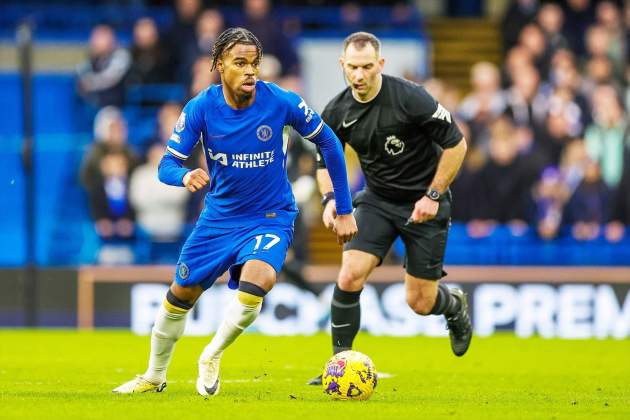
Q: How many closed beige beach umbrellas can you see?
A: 0